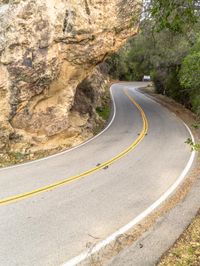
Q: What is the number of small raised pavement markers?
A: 4